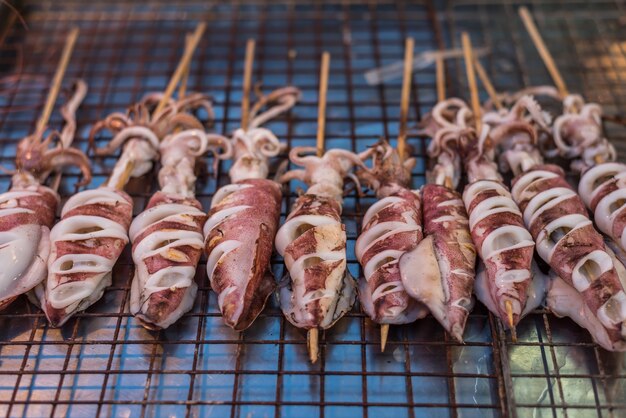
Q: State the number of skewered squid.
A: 10